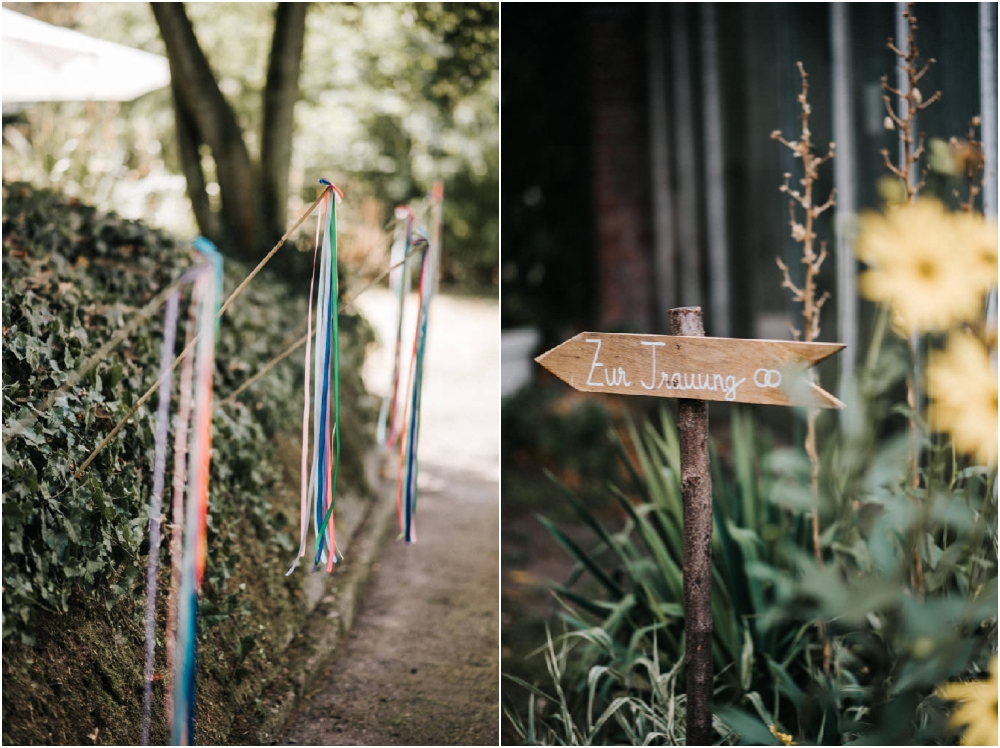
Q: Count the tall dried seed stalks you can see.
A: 3